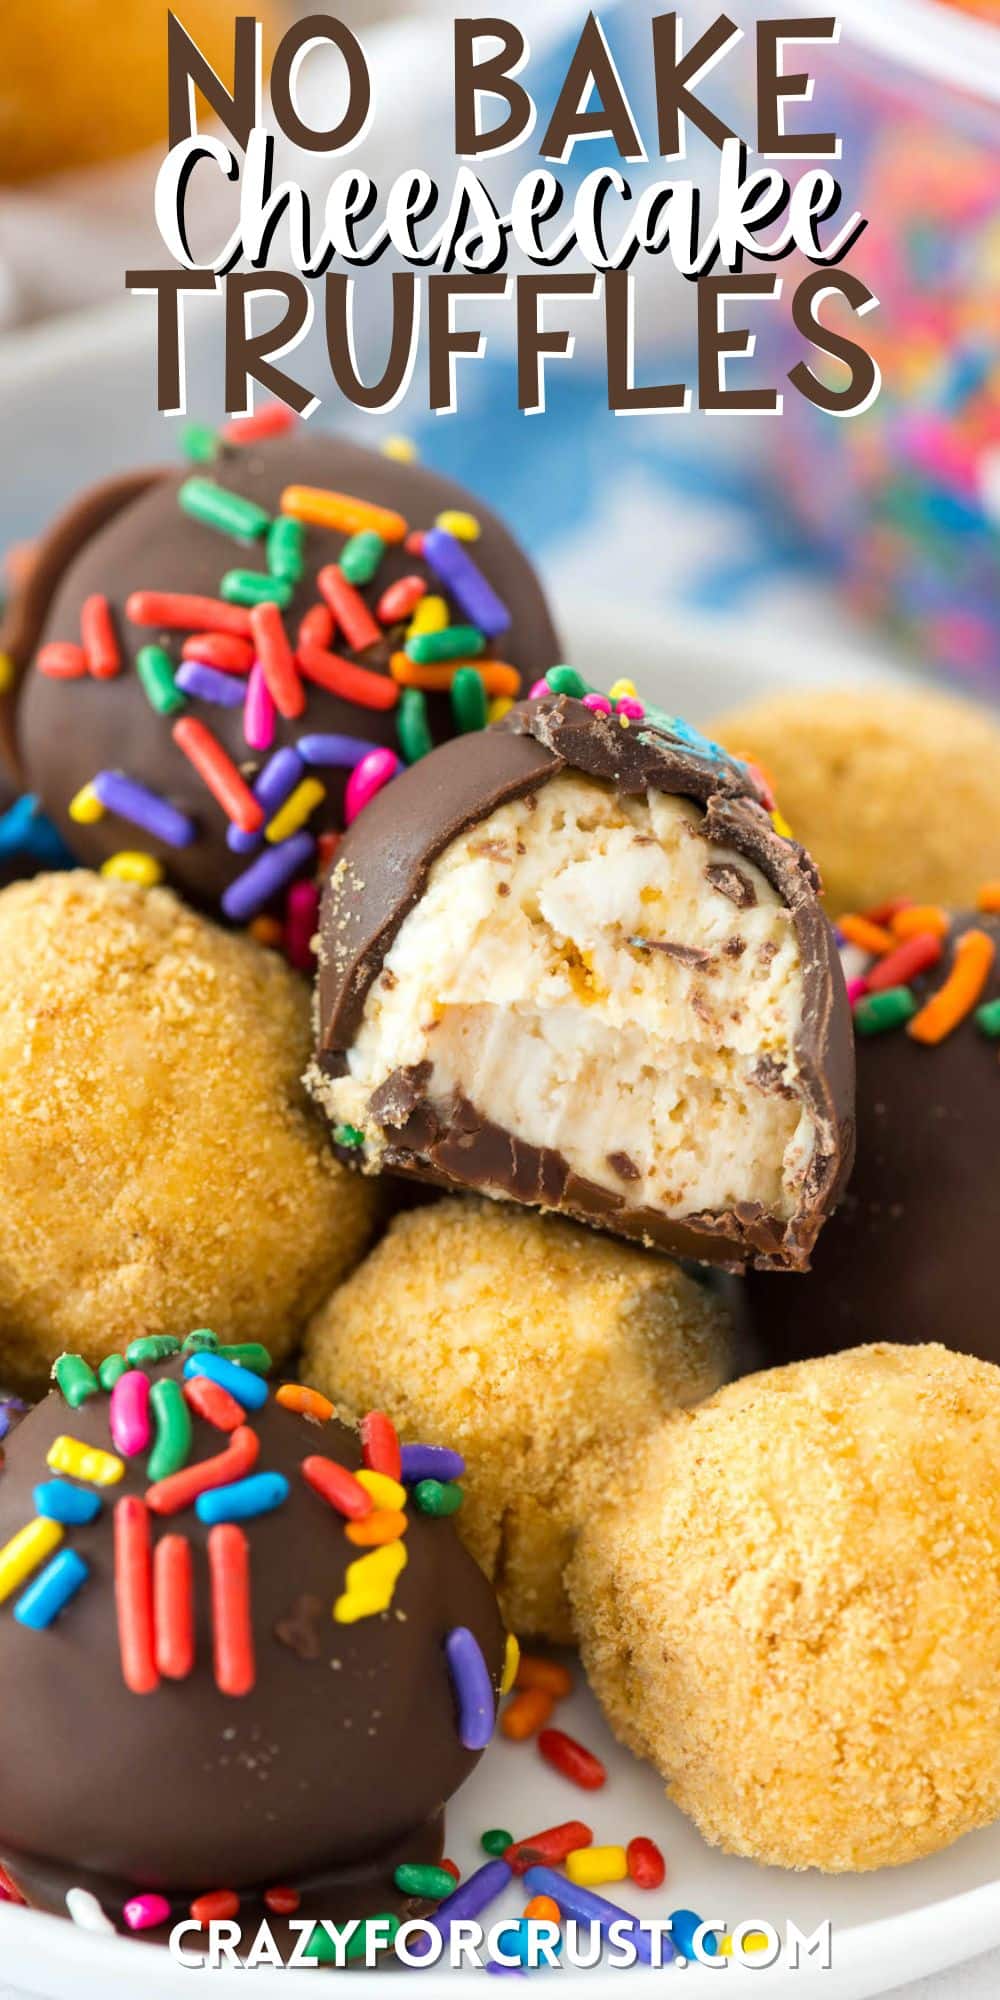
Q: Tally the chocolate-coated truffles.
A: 4